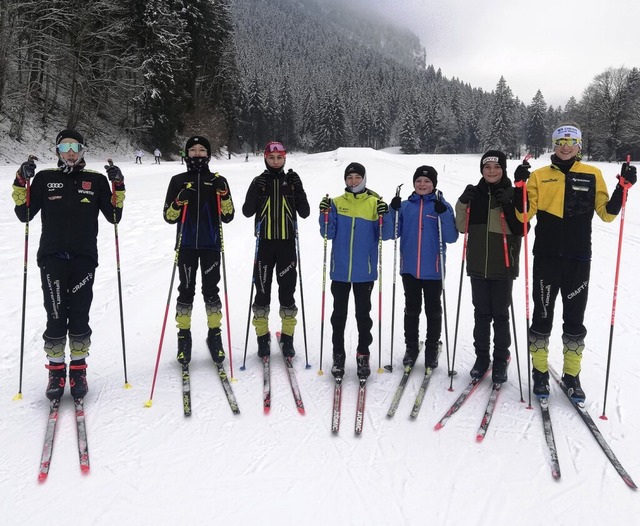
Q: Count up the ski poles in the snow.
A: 14